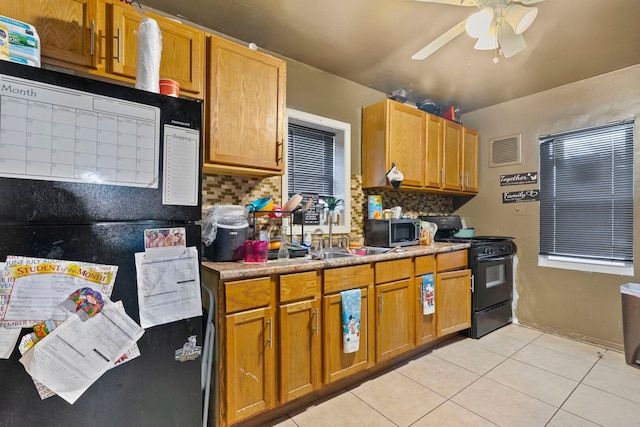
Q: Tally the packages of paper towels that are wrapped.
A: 1